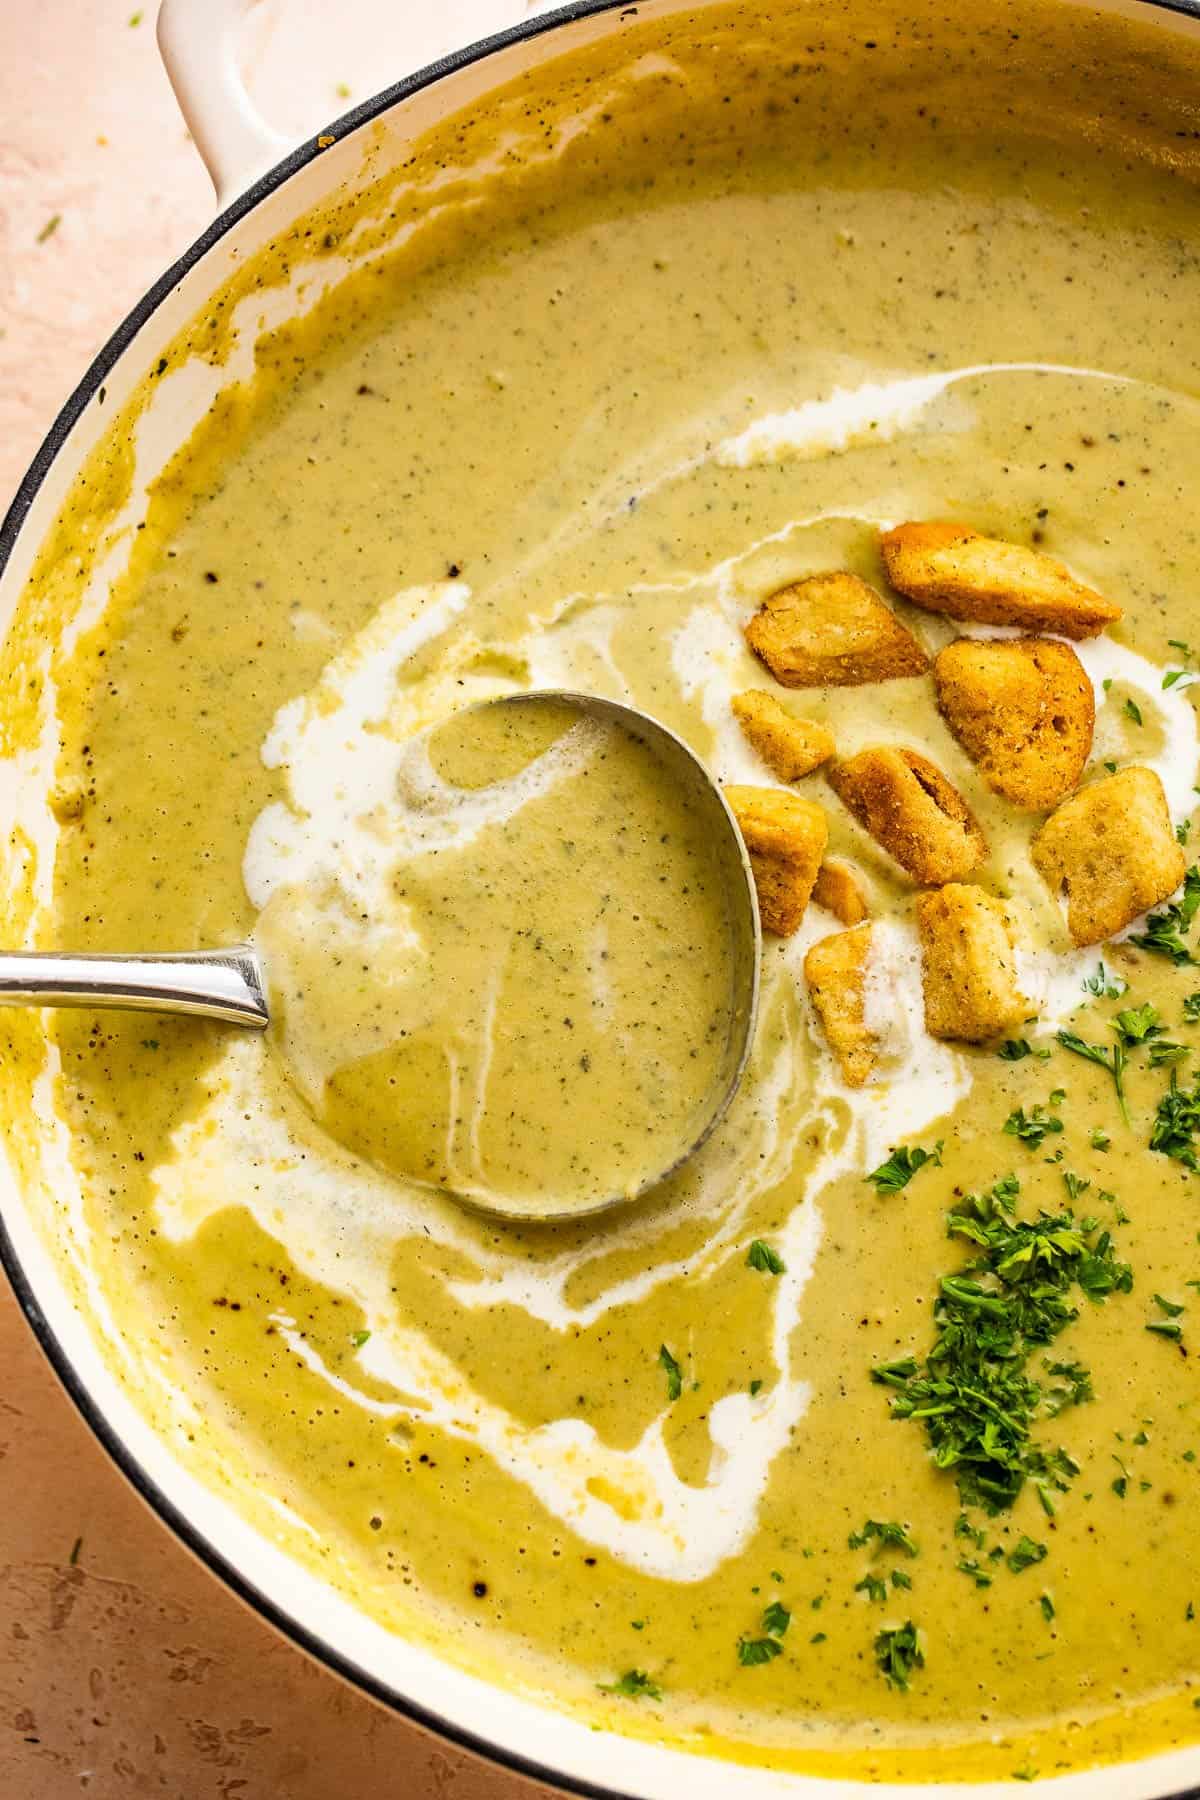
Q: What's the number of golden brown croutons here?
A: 10